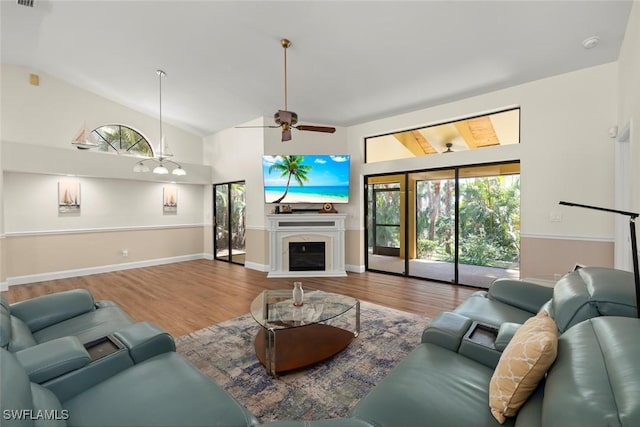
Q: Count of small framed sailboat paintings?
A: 2